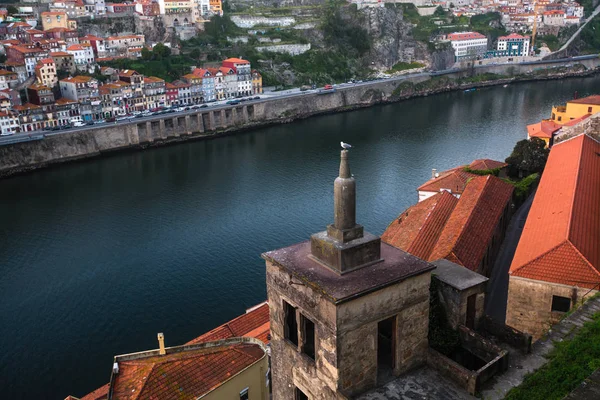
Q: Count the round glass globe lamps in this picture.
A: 0